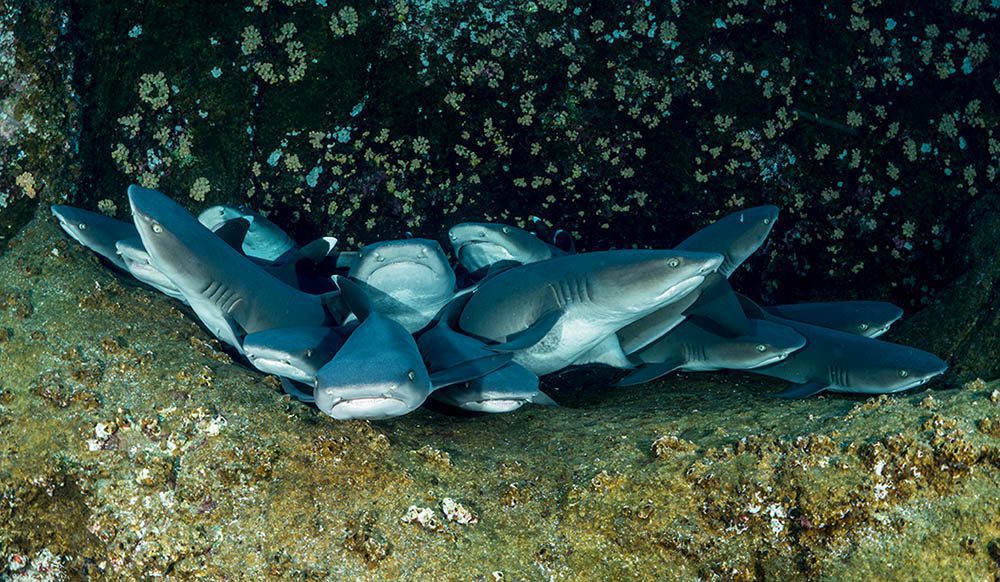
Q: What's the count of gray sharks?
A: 14